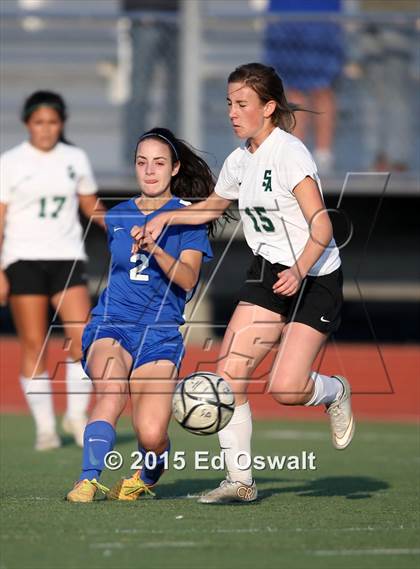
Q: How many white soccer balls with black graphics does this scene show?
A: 1